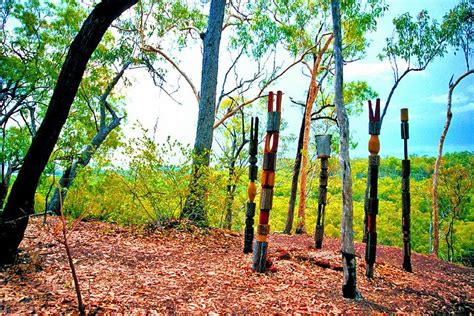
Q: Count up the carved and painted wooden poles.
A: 5